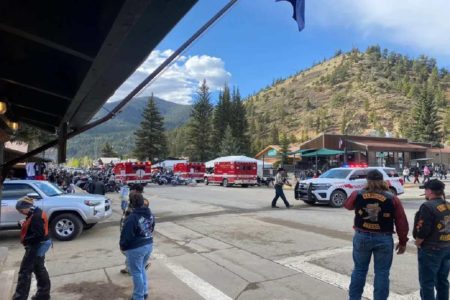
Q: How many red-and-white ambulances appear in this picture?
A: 3